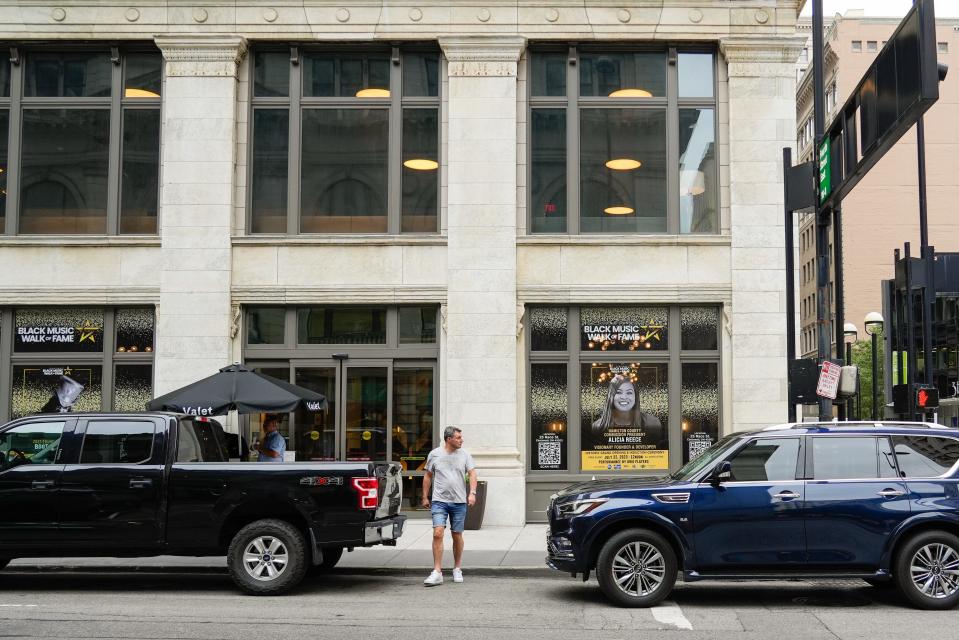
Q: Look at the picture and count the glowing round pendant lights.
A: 6